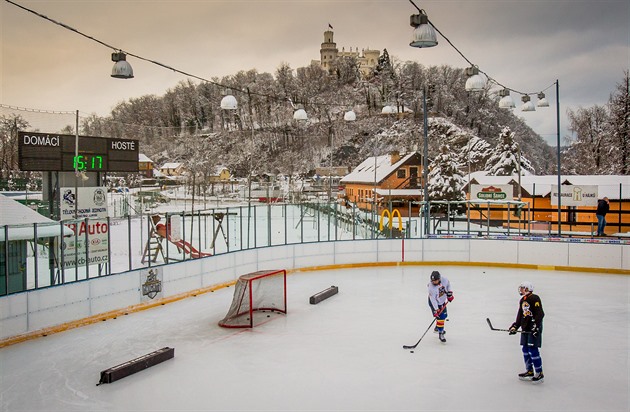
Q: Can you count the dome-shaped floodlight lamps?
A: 10